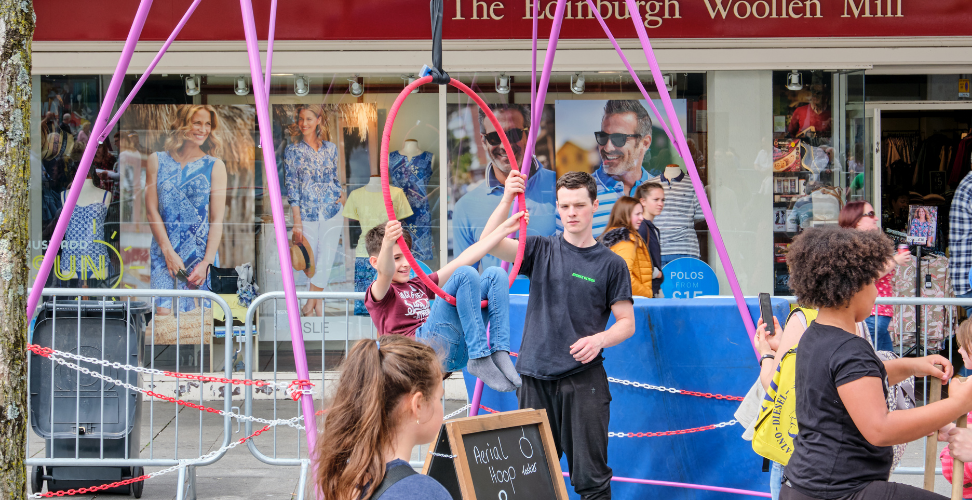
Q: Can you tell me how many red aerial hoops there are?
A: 1